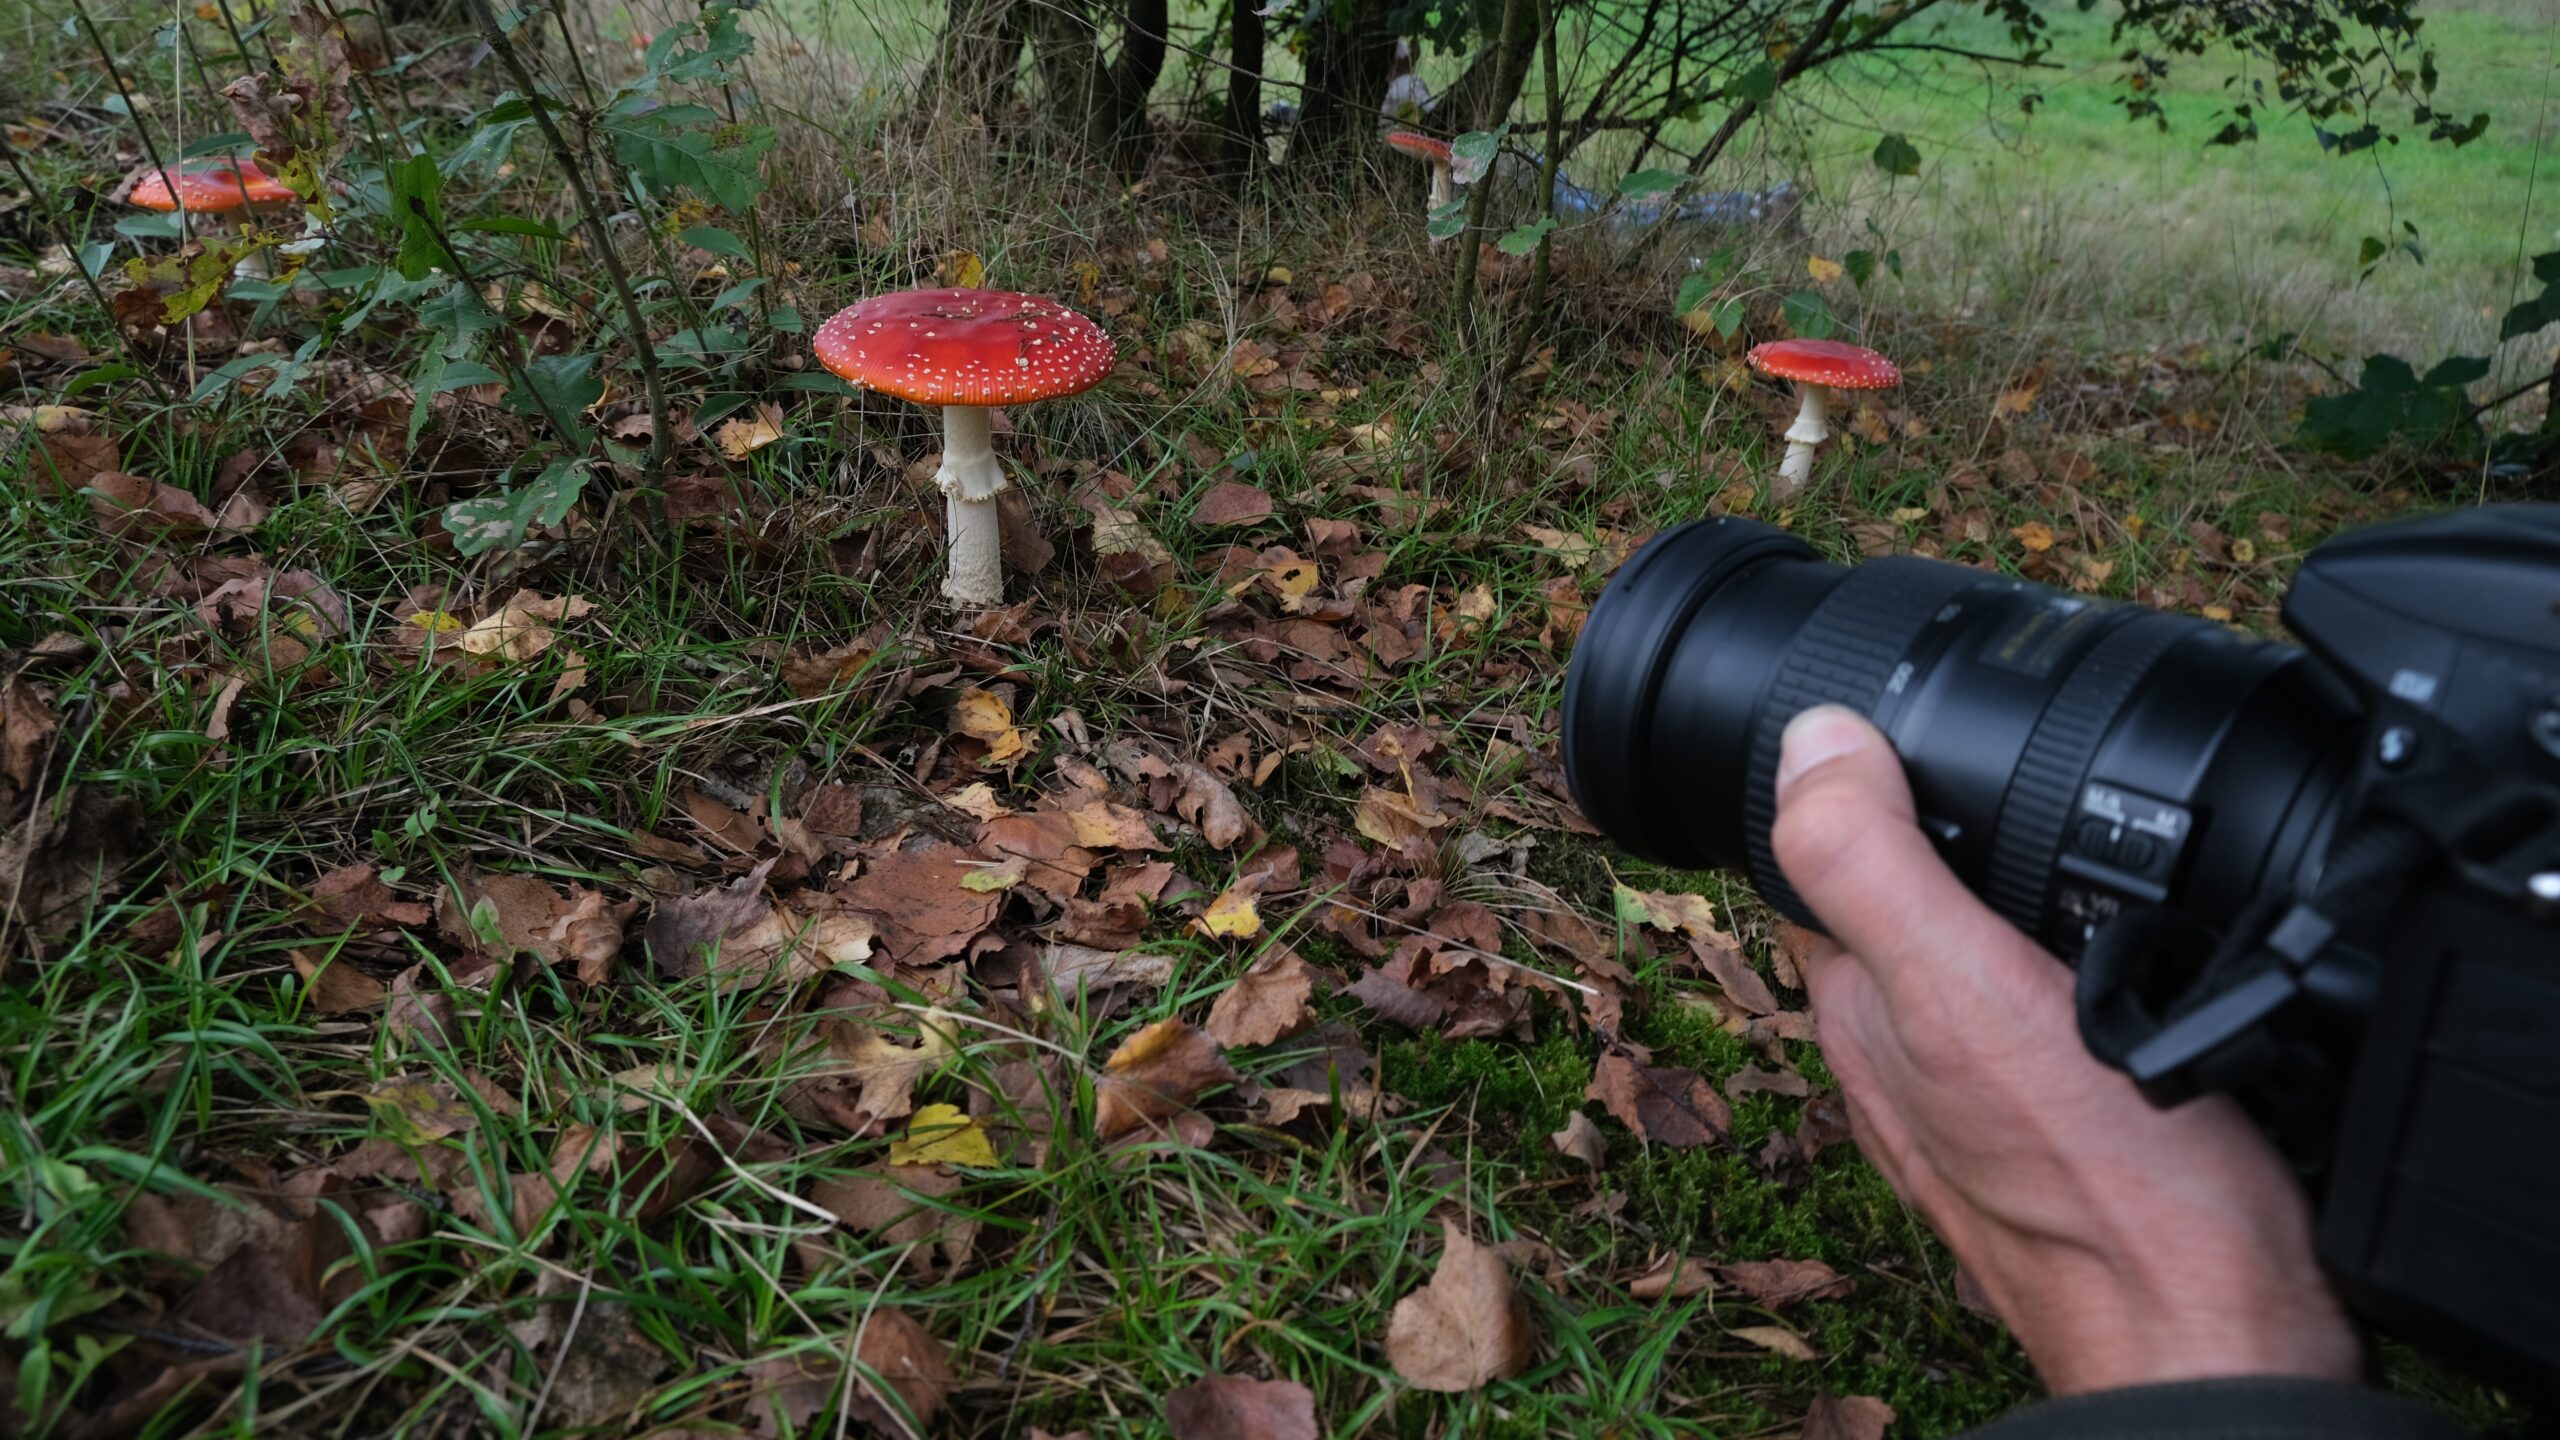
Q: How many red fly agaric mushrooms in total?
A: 4